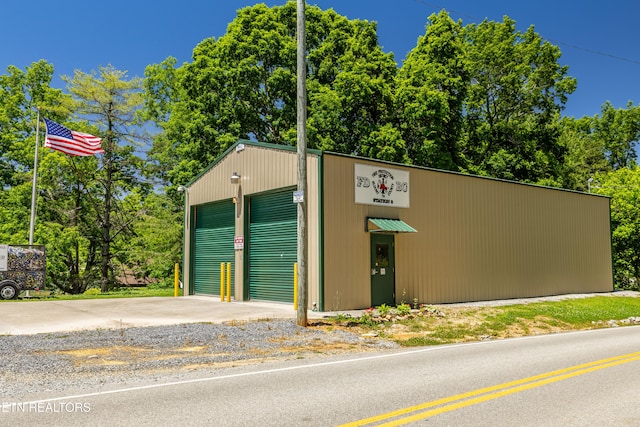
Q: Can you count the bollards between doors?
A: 2